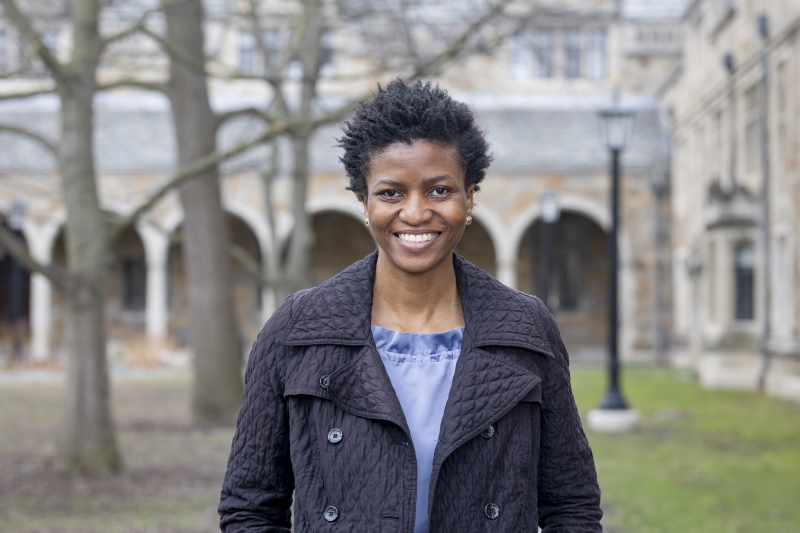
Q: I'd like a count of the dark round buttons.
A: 5